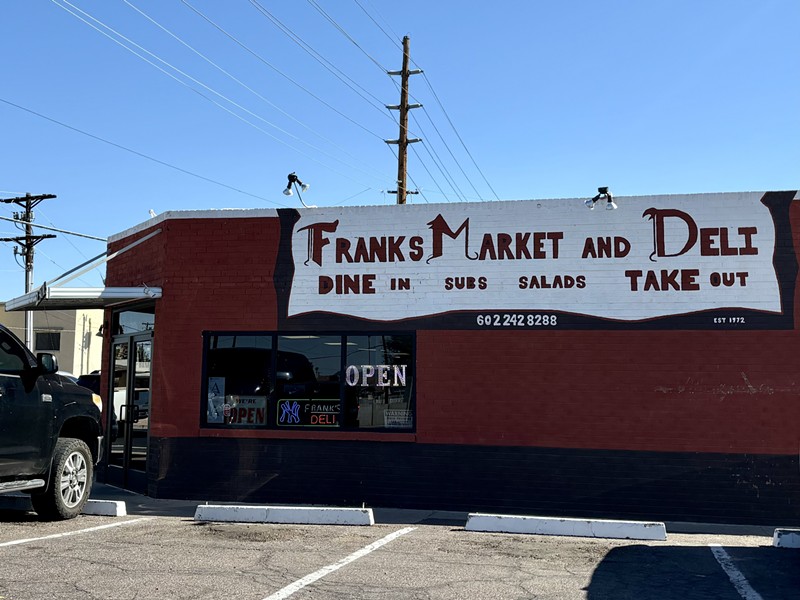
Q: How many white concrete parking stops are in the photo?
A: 4